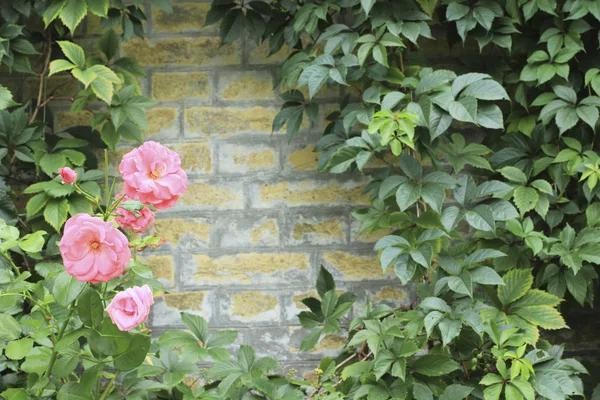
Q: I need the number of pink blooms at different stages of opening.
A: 5